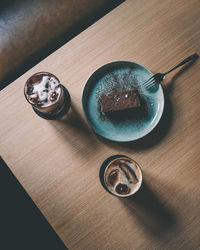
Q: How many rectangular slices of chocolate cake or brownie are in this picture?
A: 1